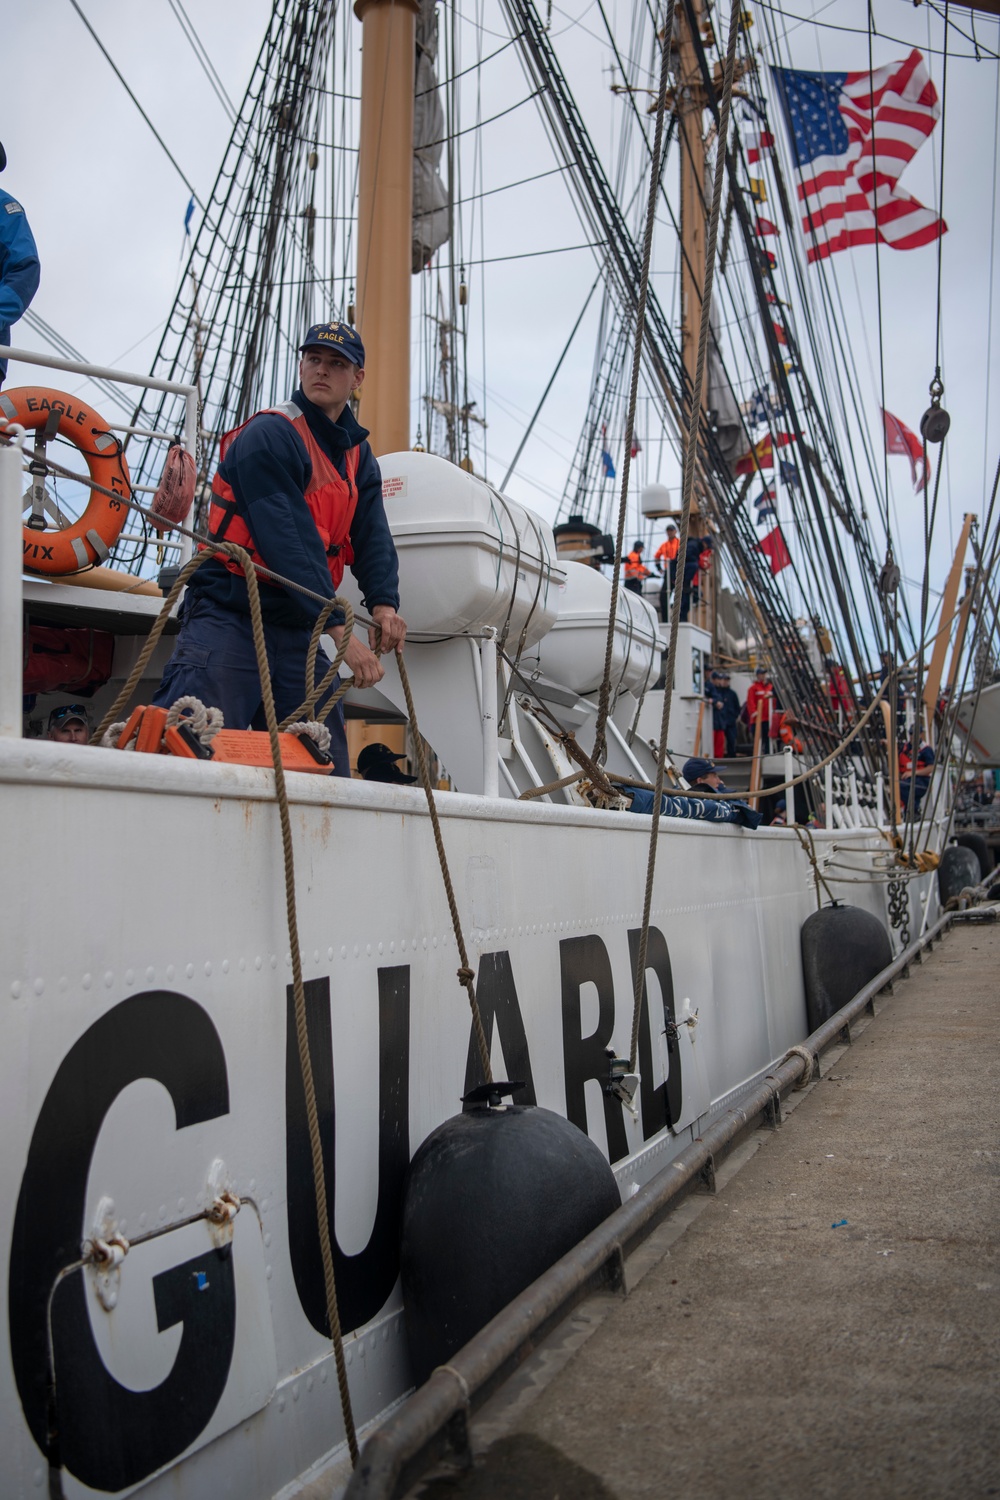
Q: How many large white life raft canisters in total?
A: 2